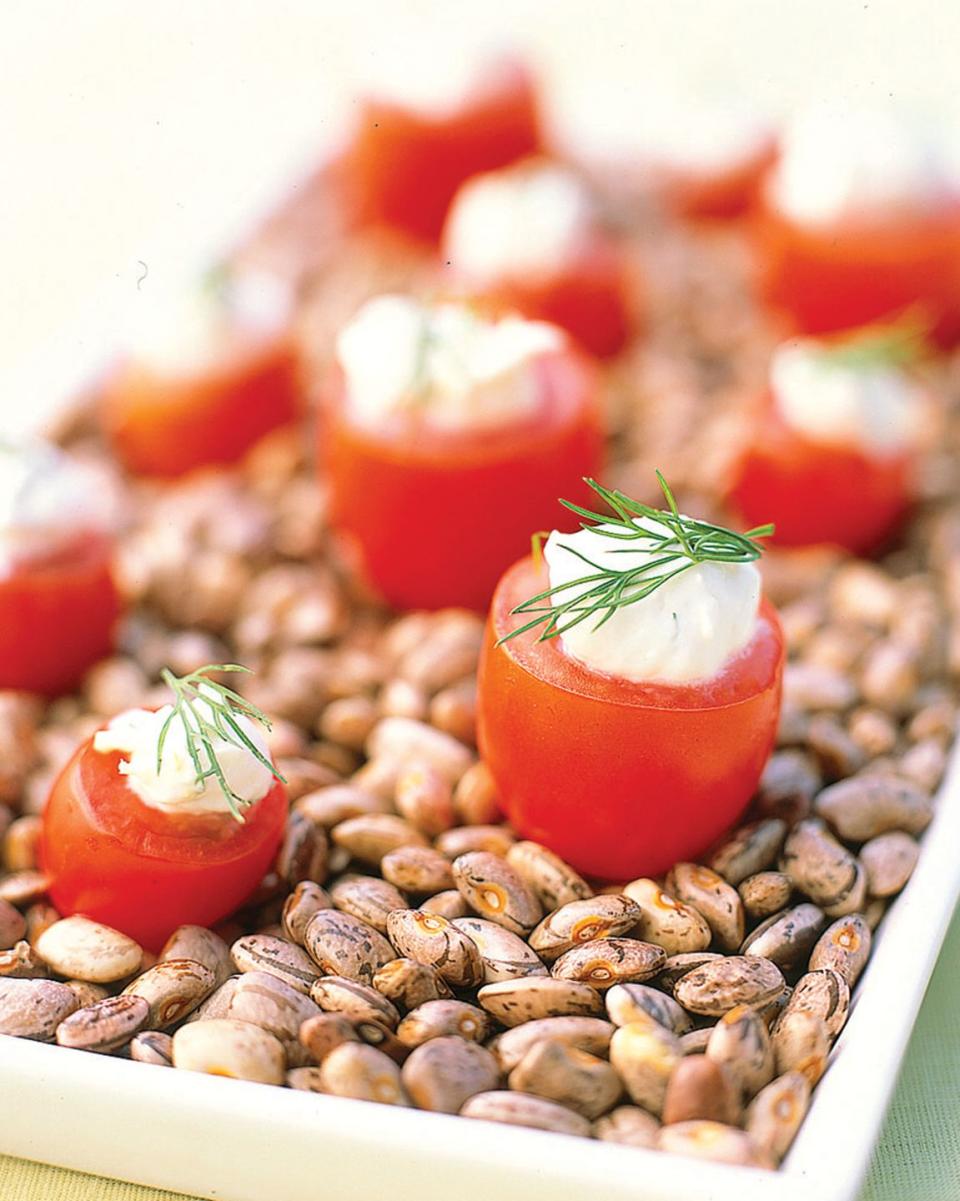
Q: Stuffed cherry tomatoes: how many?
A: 10